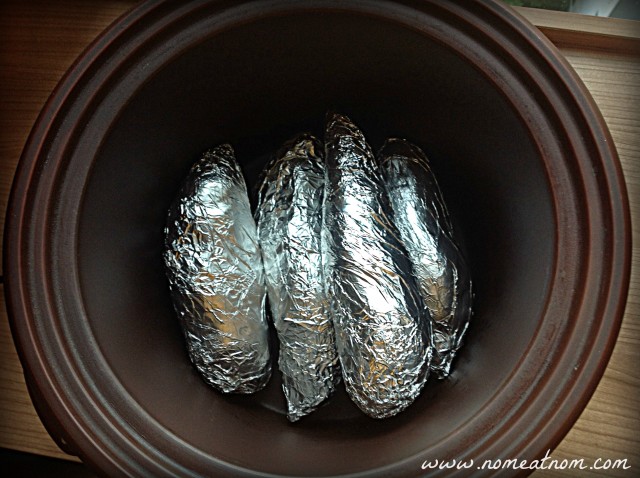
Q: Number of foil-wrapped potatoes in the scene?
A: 4